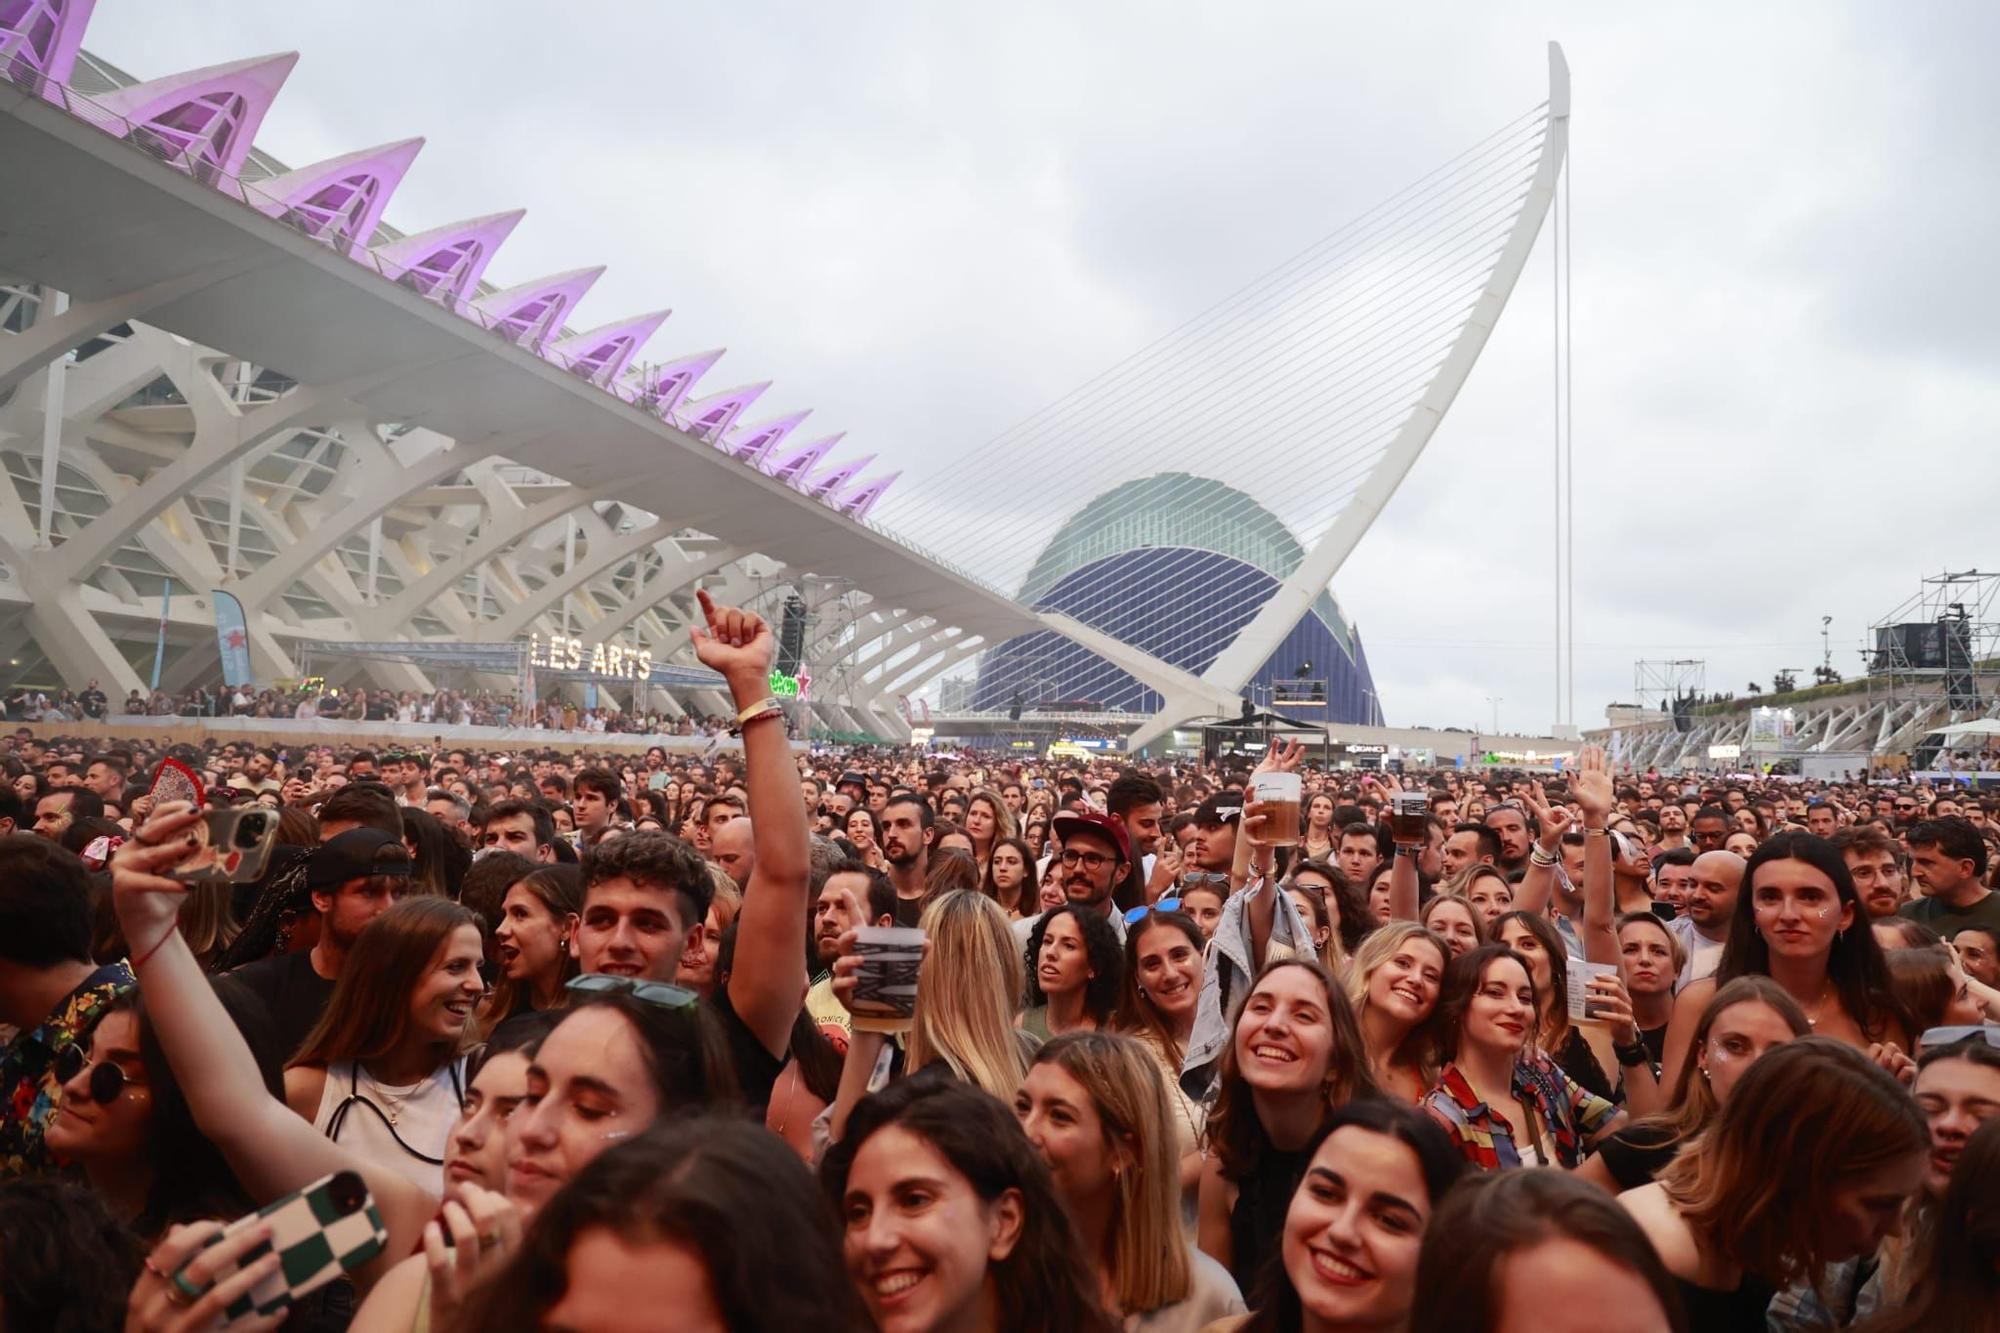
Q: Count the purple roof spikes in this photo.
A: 12